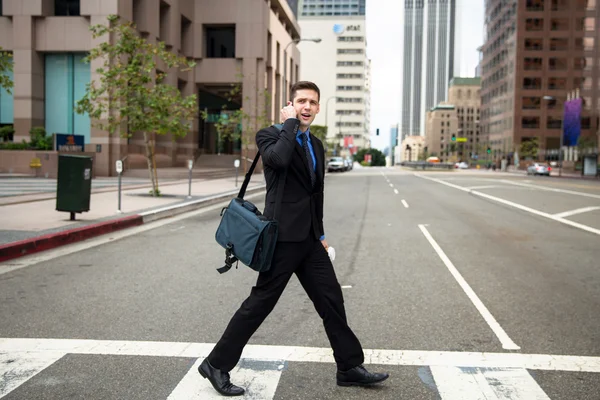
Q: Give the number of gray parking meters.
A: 3